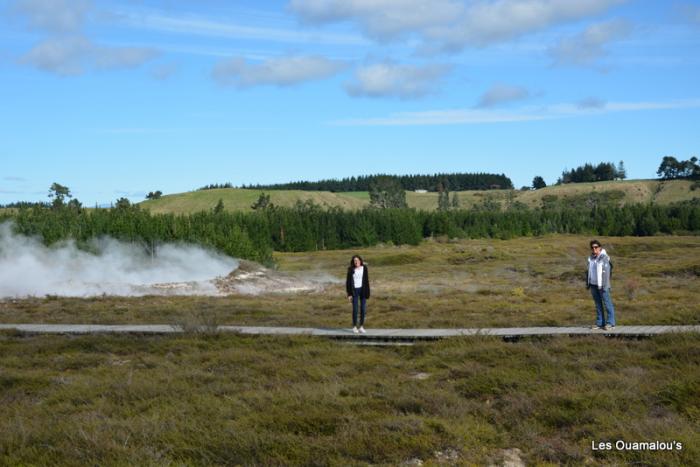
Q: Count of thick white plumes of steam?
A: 1